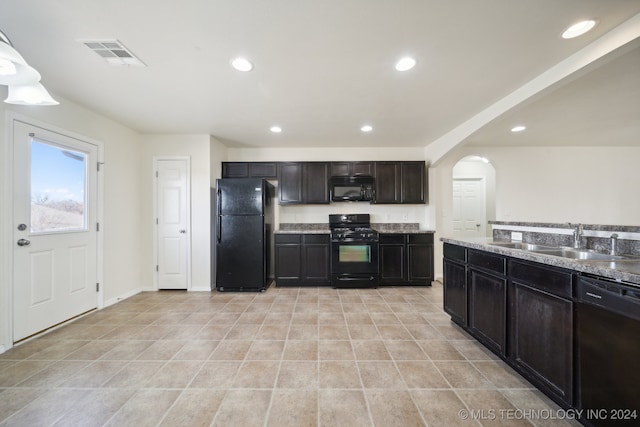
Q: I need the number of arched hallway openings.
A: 1